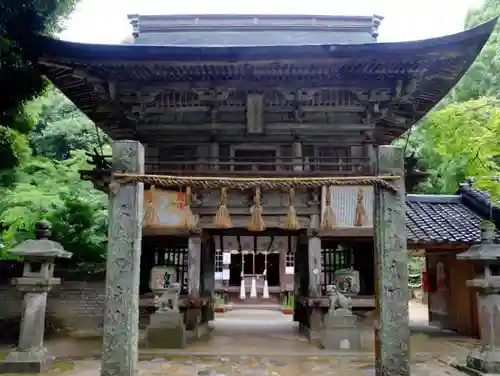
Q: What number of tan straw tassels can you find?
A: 7